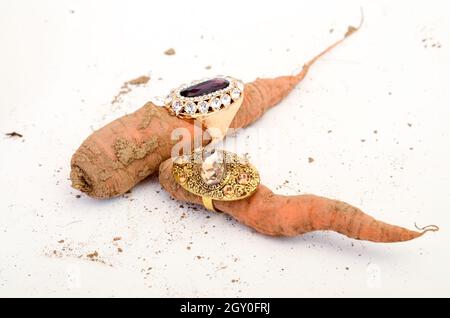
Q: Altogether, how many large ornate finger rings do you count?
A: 2